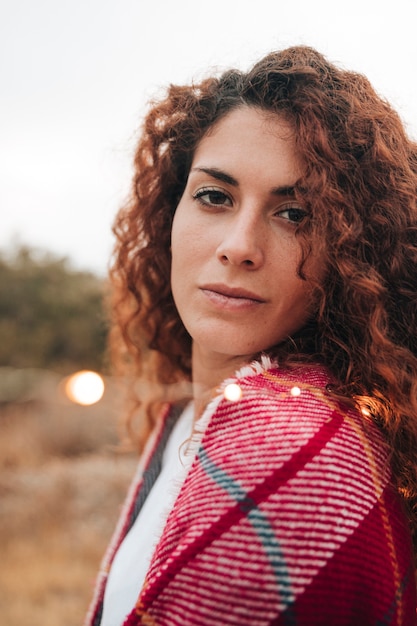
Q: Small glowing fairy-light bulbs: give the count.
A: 4